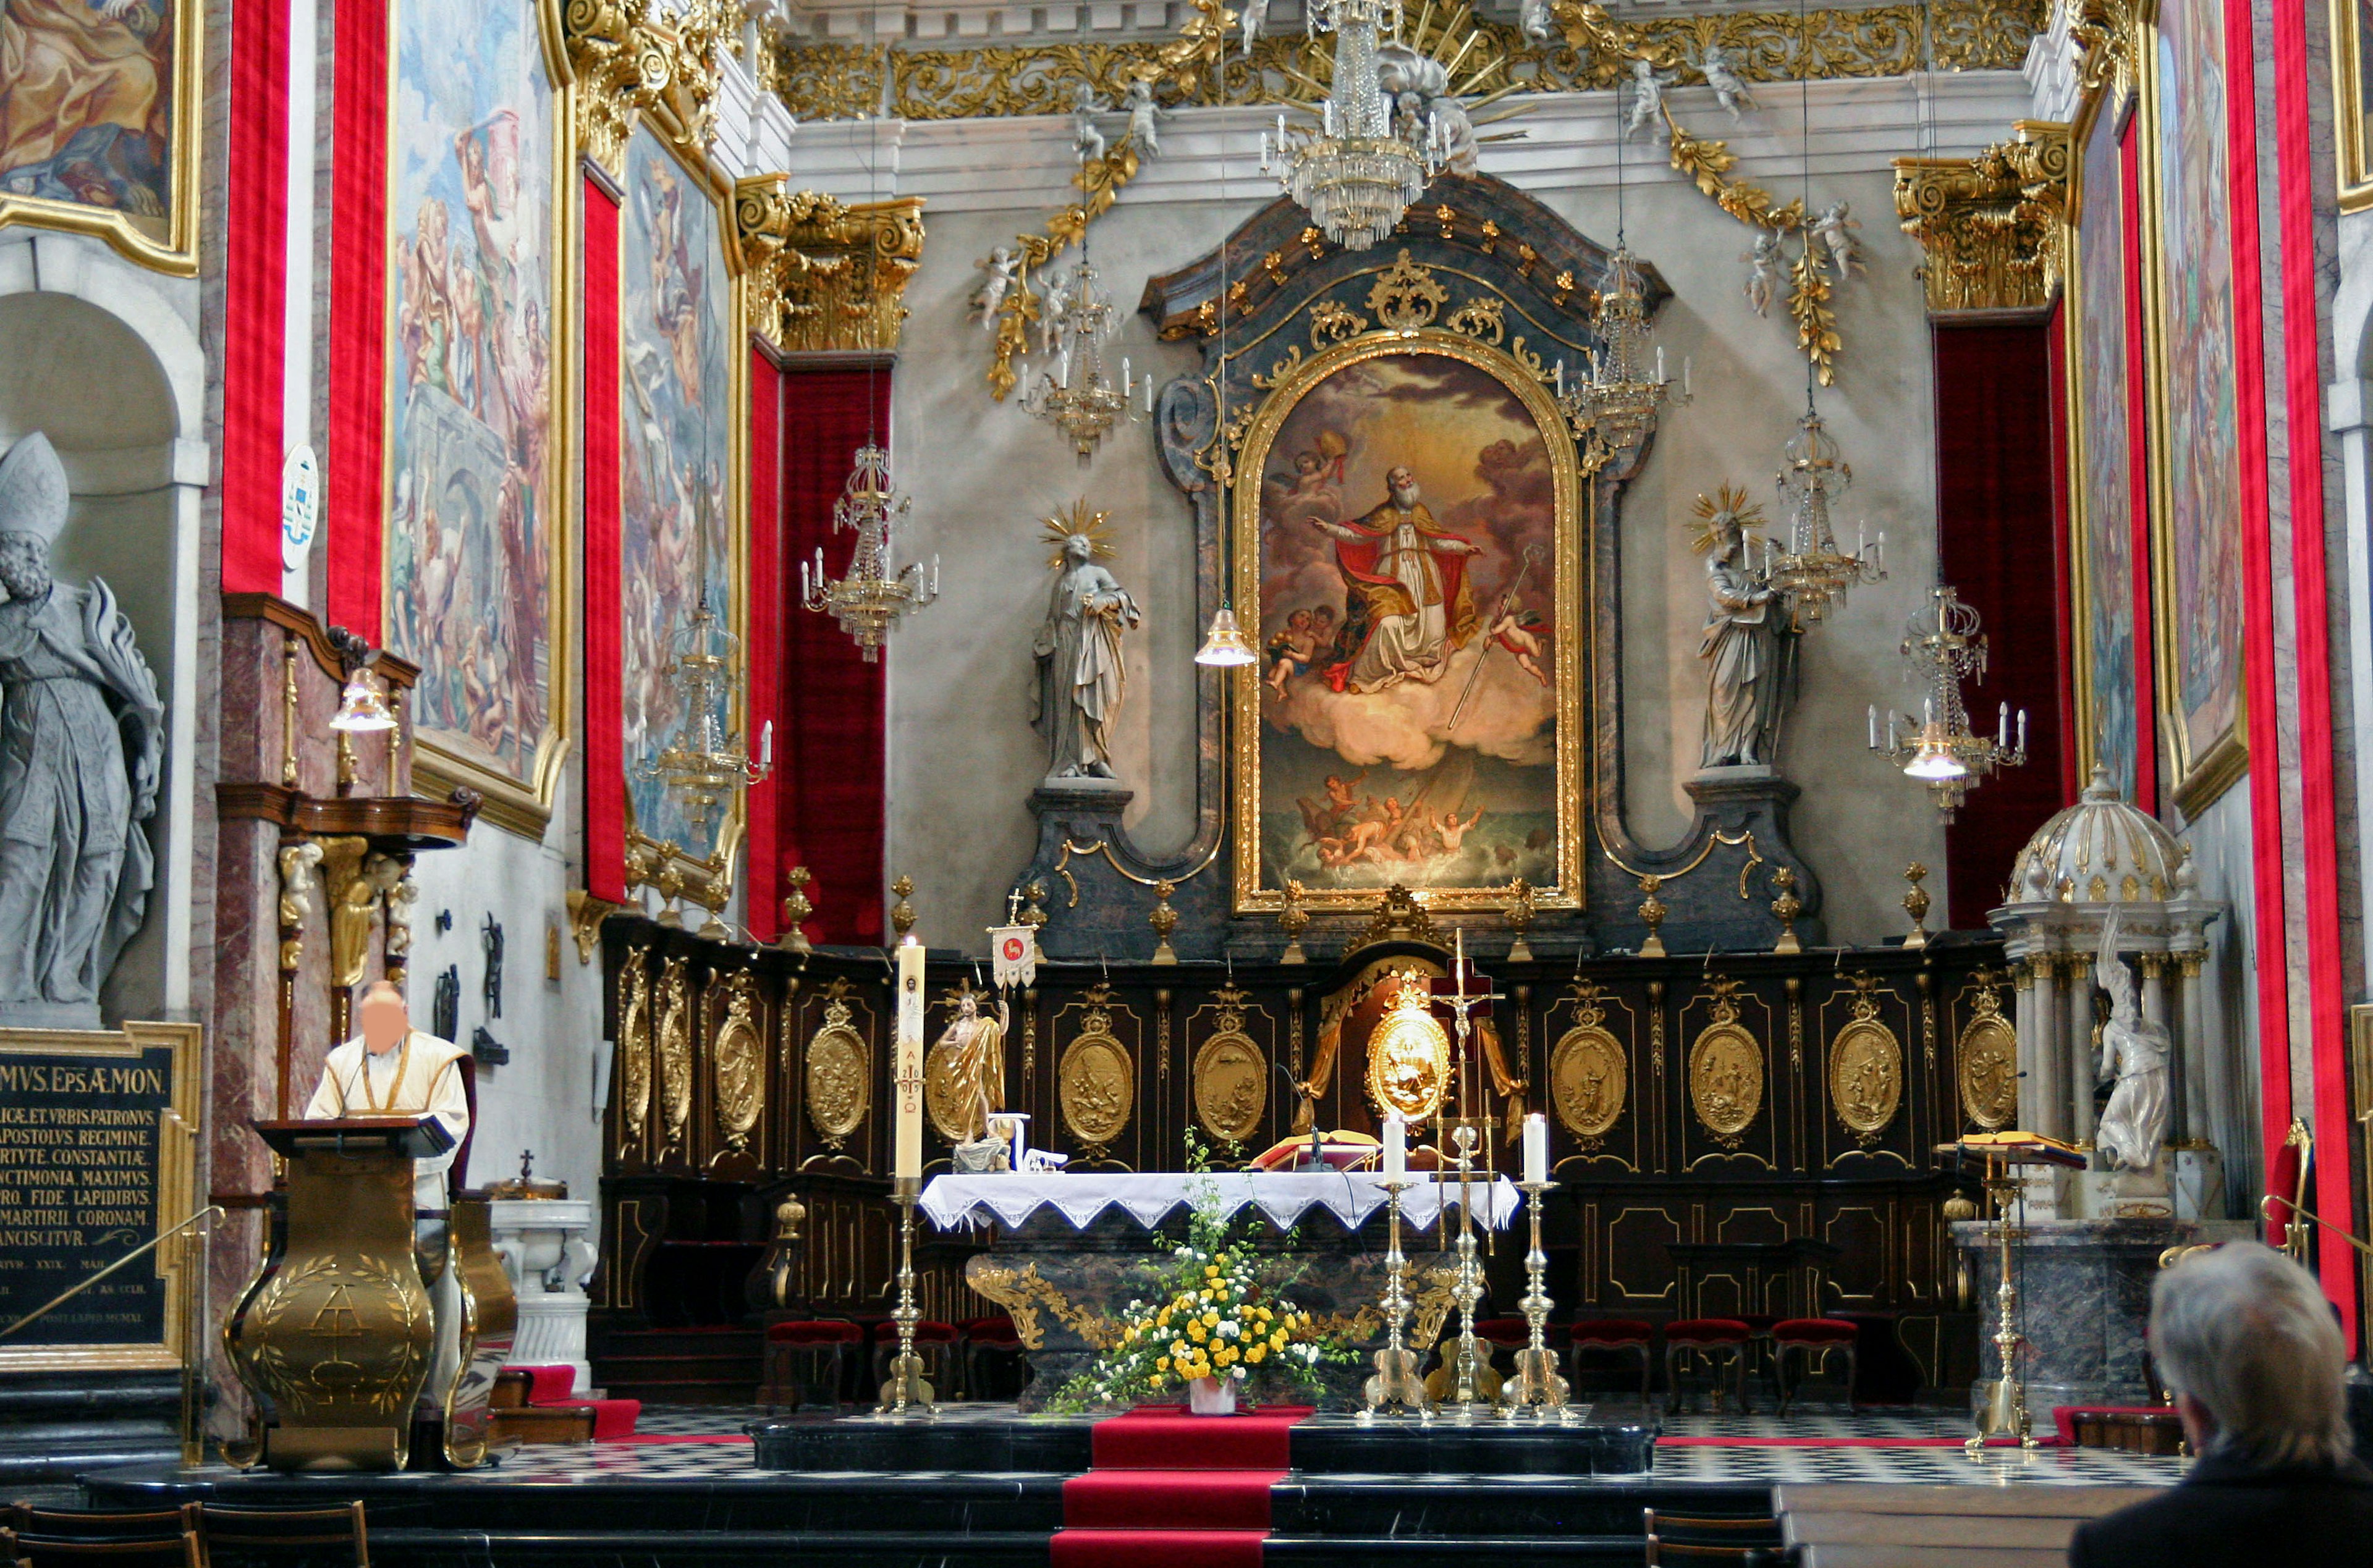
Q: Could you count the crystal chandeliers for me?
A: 7